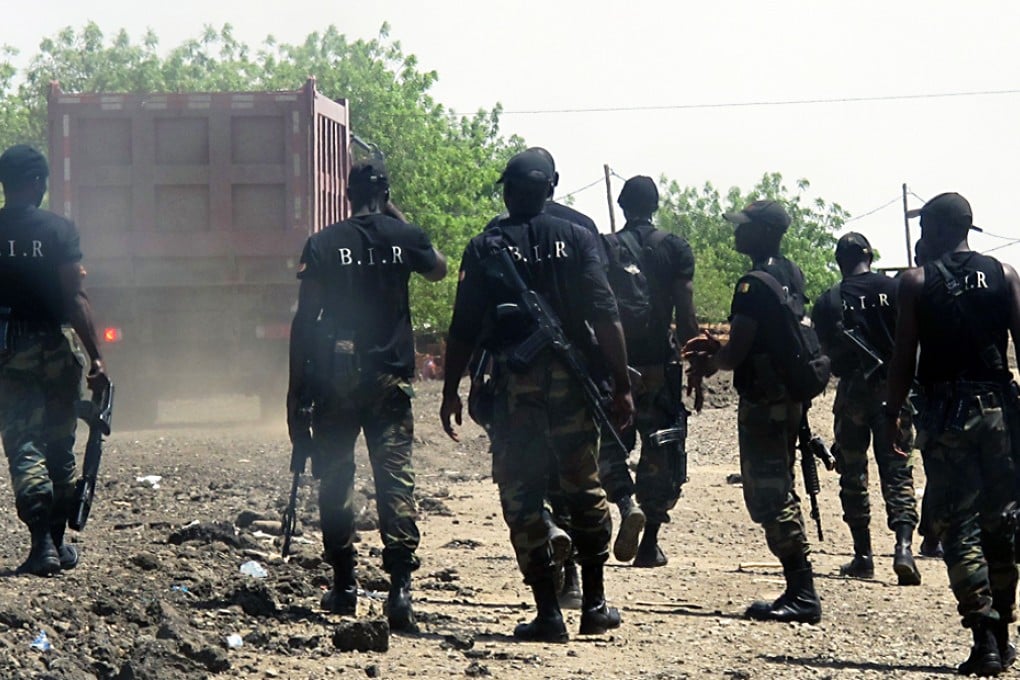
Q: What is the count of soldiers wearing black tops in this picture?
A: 8